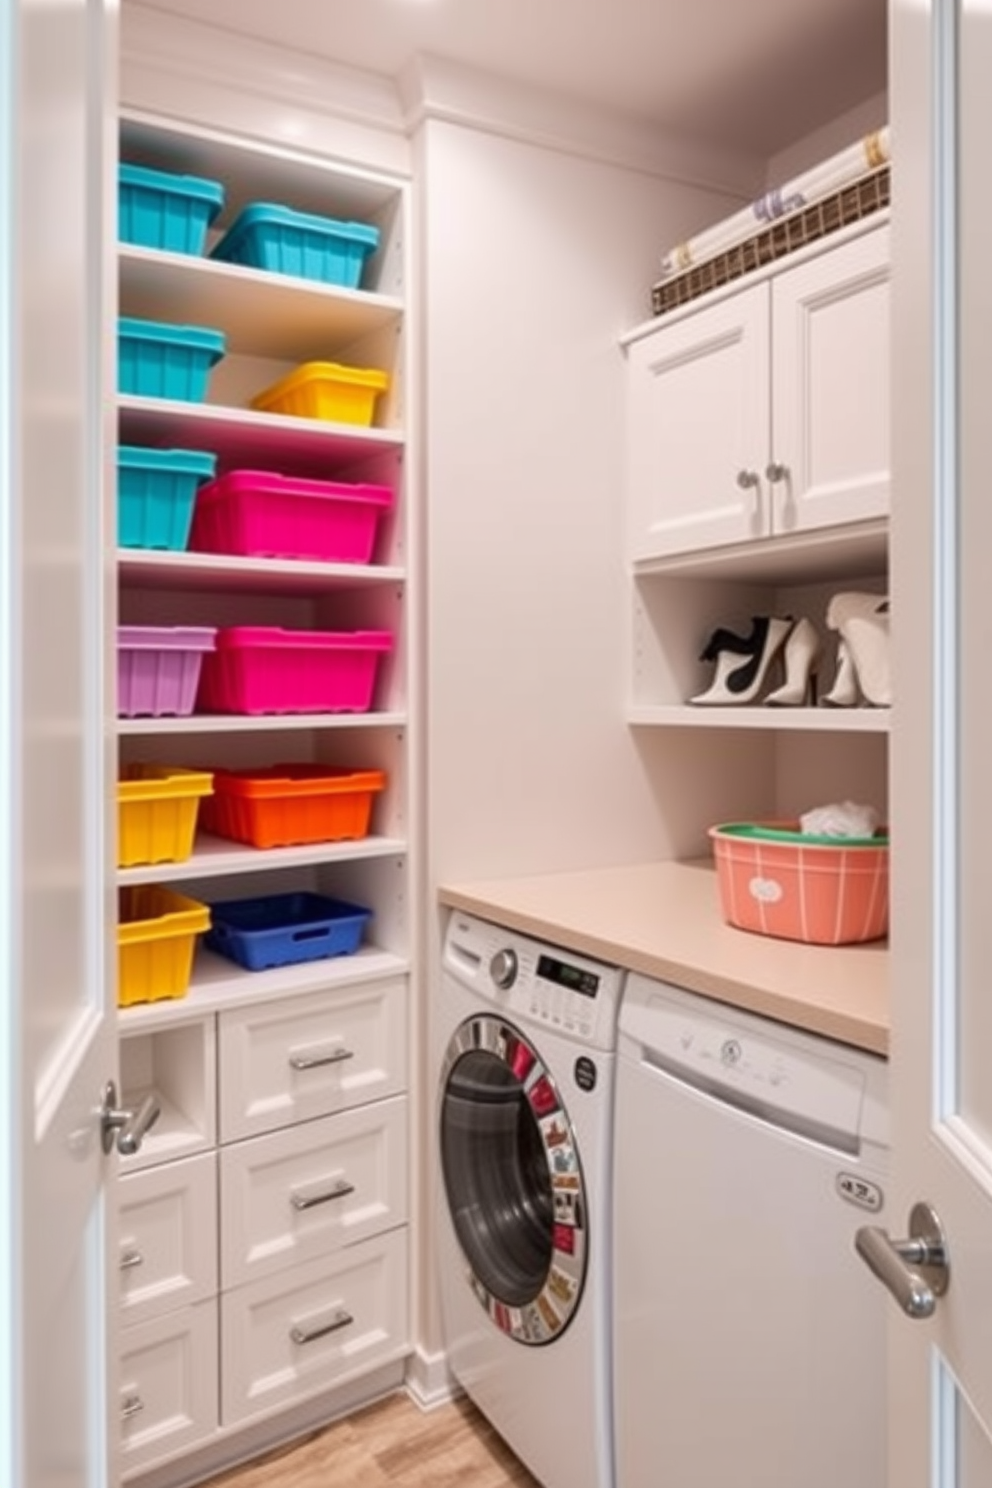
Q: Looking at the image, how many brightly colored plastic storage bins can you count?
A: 12